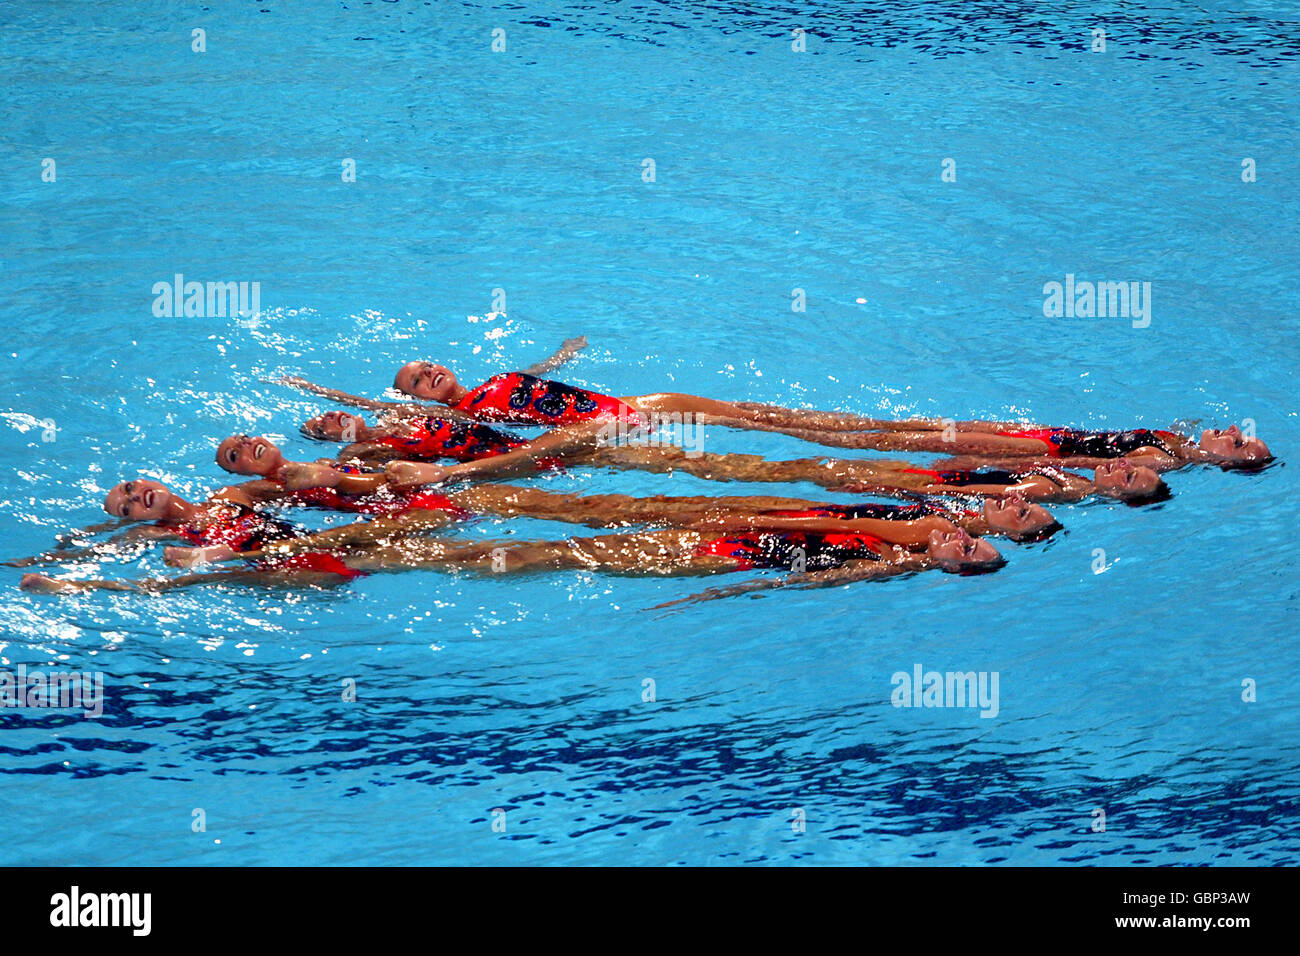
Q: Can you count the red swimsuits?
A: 8